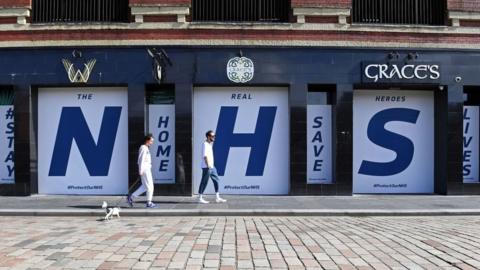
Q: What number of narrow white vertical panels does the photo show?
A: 4